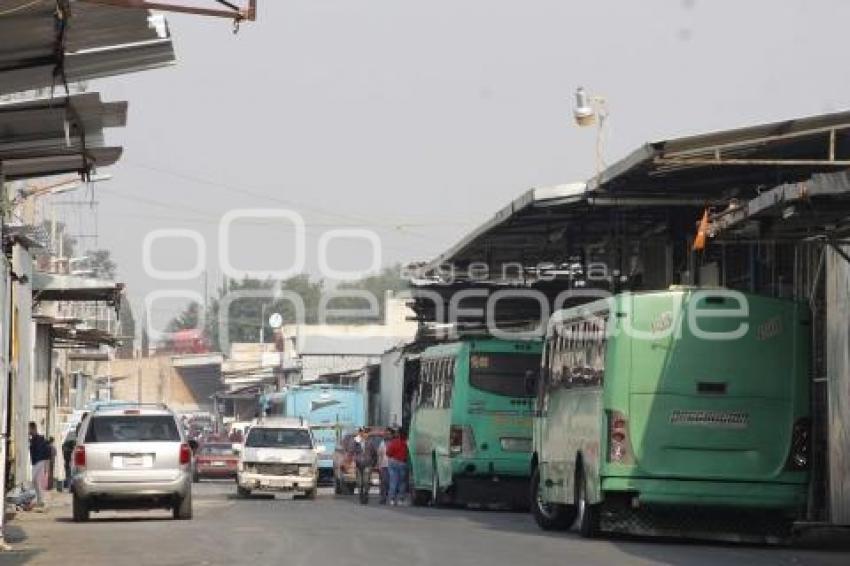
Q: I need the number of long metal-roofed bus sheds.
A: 1